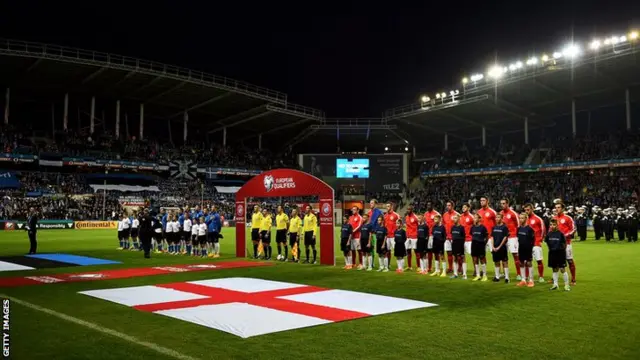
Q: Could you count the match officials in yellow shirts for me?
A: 5